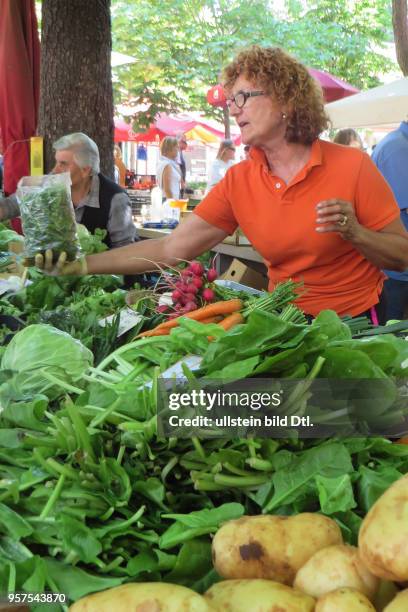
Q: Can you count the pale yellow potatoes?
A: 7